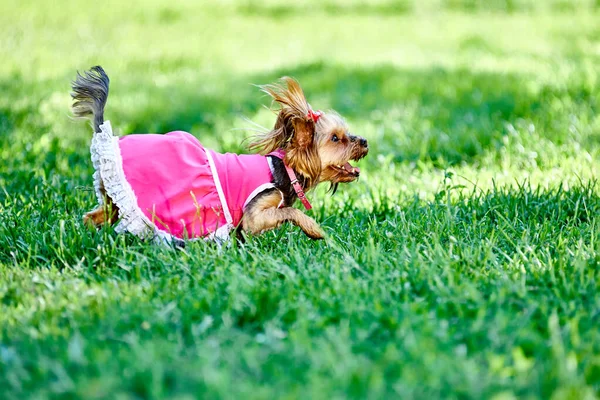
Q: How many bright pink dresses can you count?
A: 1